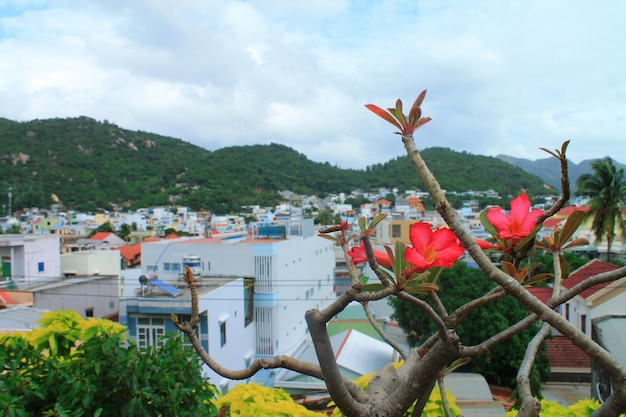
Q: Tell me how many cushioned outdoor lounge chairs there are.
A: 0